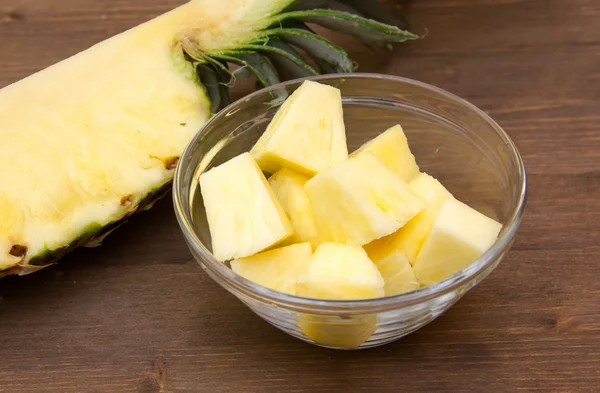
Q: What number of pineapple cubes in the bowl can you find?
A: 10